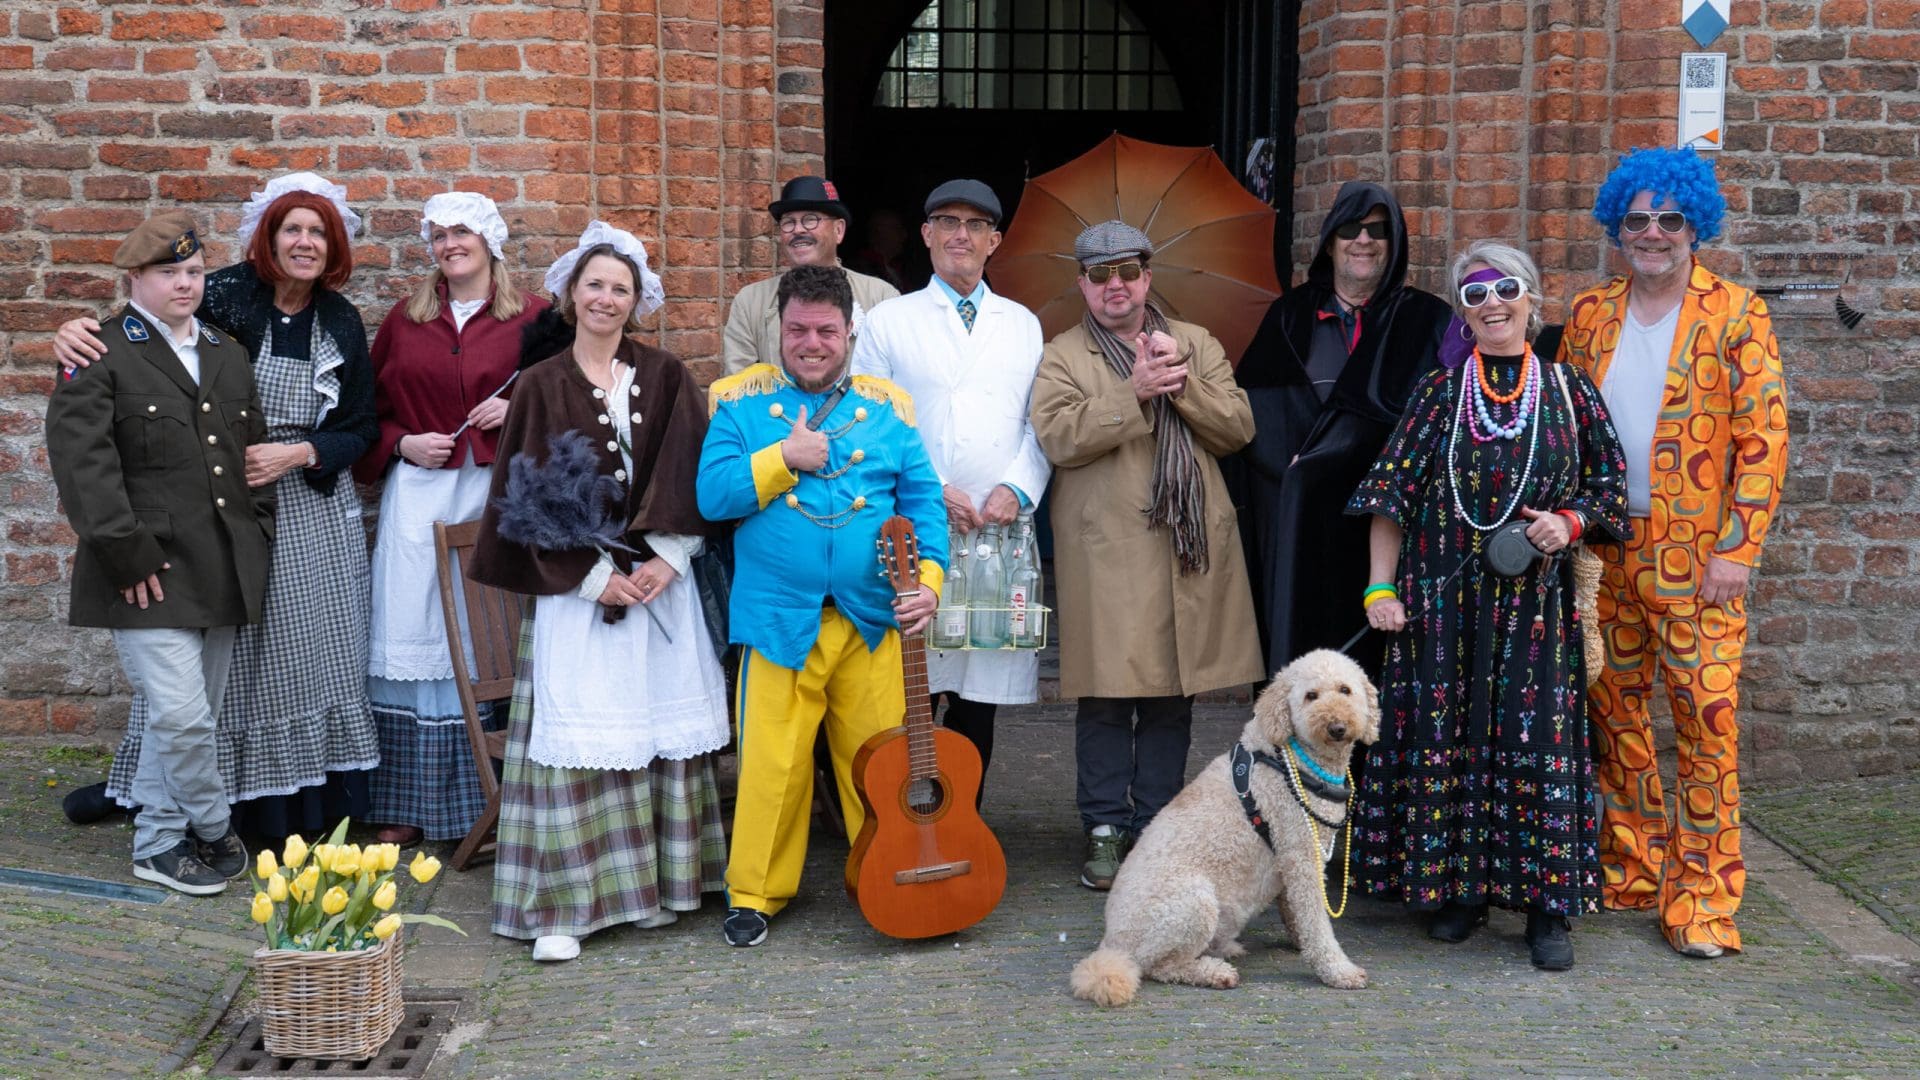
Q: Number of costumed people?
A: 11